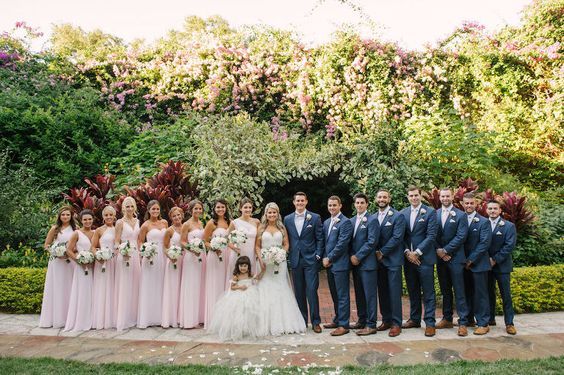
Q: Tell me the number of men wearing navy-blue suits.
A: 8